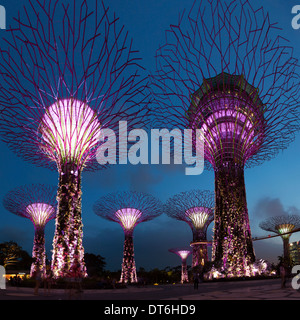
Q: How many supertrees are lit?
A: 7